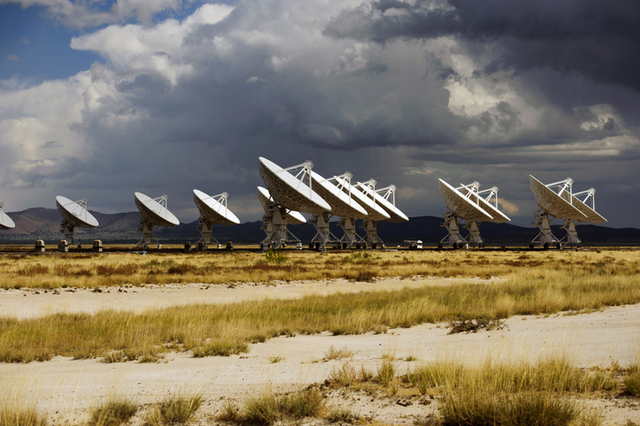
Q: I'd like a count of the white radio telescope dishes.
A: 13